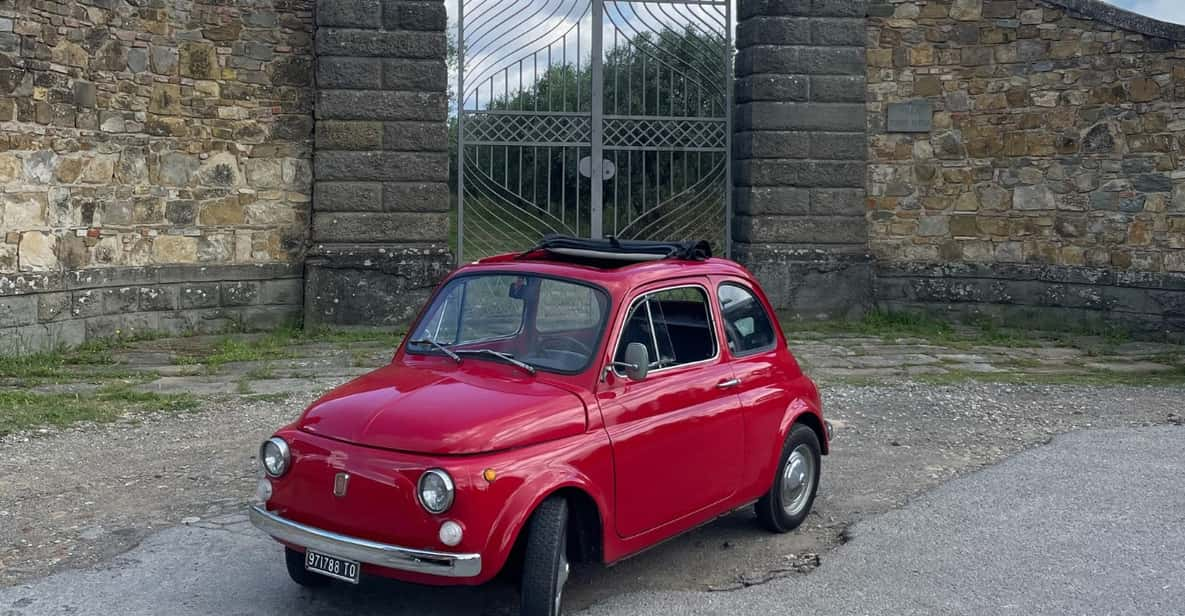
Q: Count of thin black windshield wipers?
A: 2